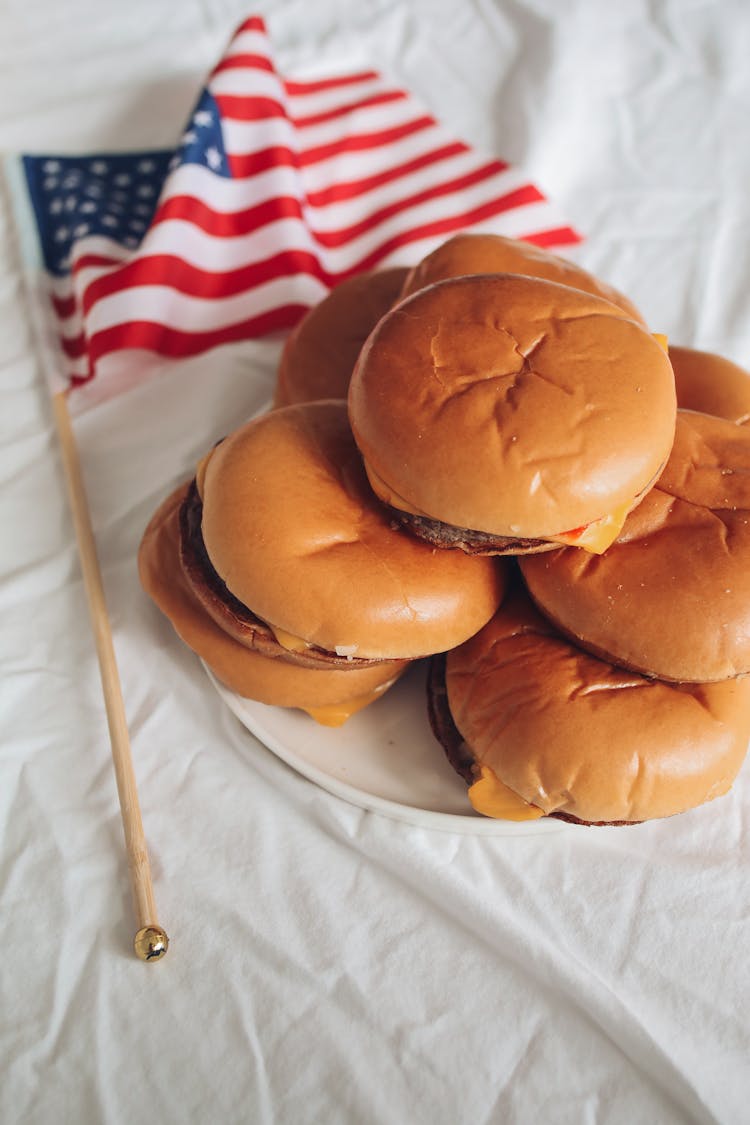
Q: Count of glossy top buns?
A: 8